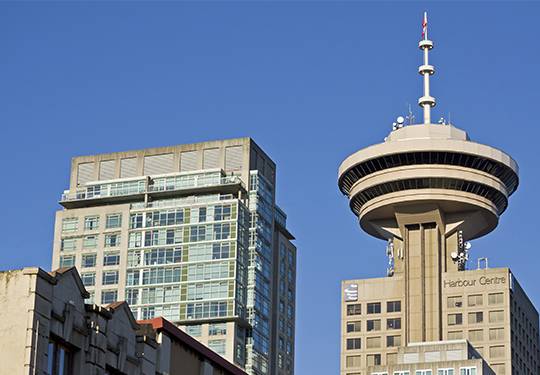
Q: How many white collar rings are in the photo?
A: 3